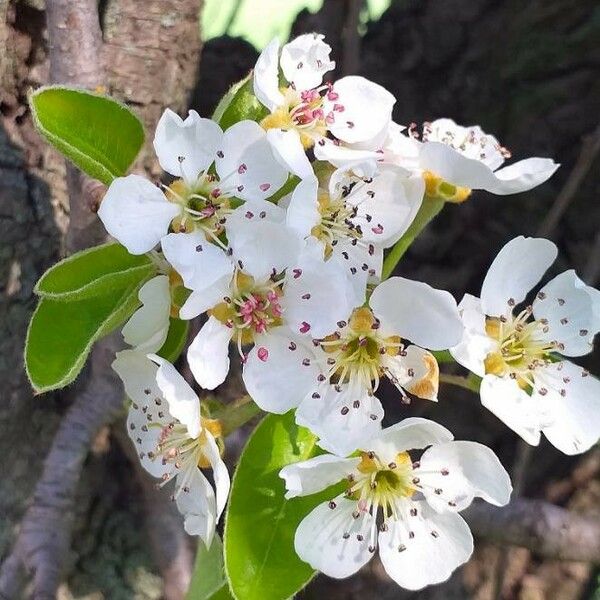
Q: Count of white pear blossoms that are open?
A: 9